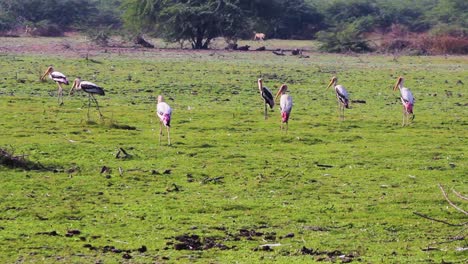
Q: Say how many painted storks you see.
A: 7